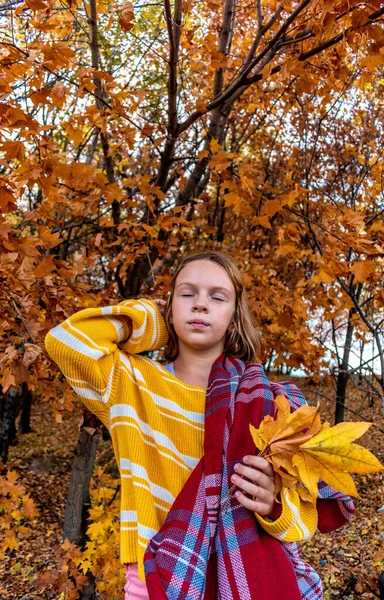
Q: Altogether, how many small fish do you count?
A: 0